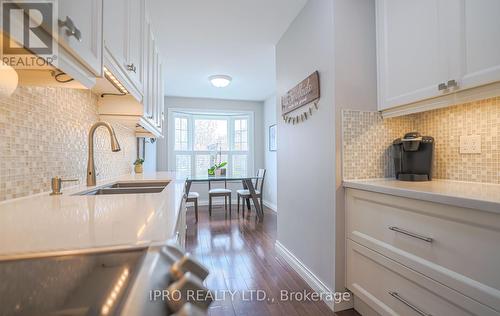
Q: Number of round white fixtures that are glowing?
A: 1